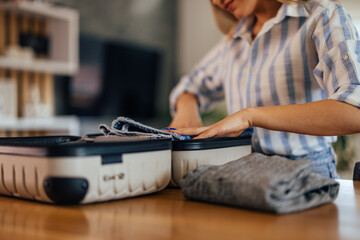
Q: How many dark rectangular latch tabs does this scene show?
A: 1